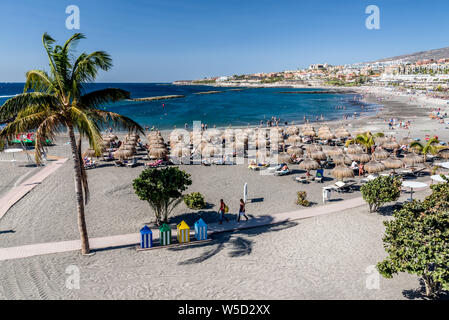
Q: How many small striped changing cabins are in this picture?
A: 4